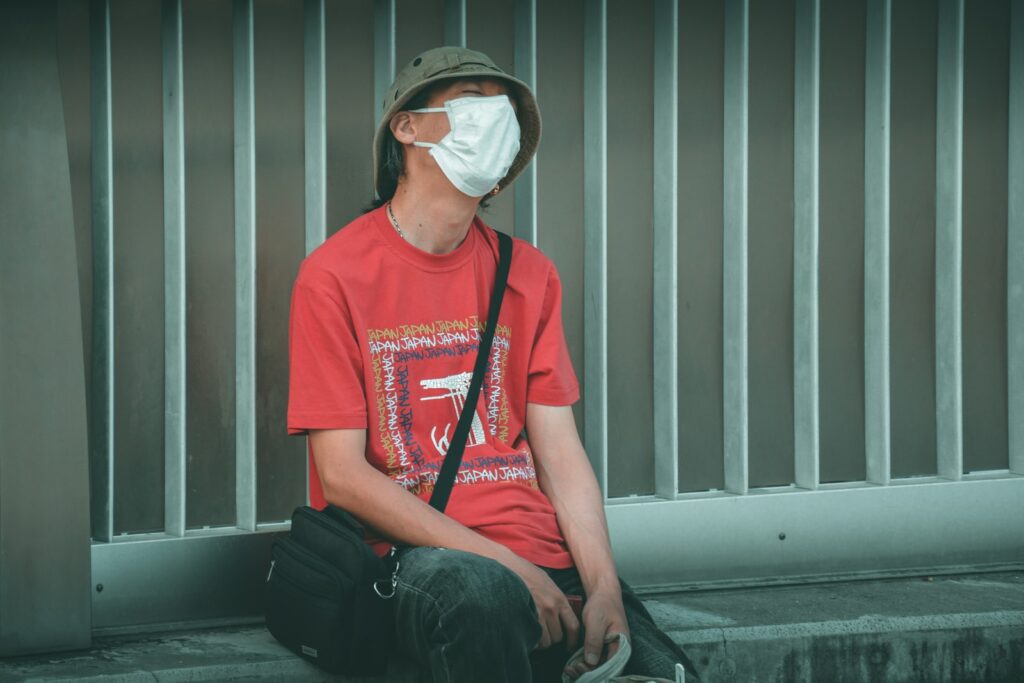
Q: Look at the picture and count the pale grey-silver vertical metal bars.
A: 14